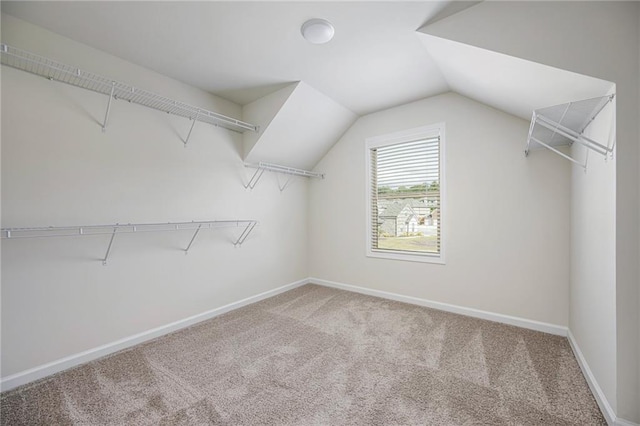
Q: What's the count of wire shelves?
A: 4